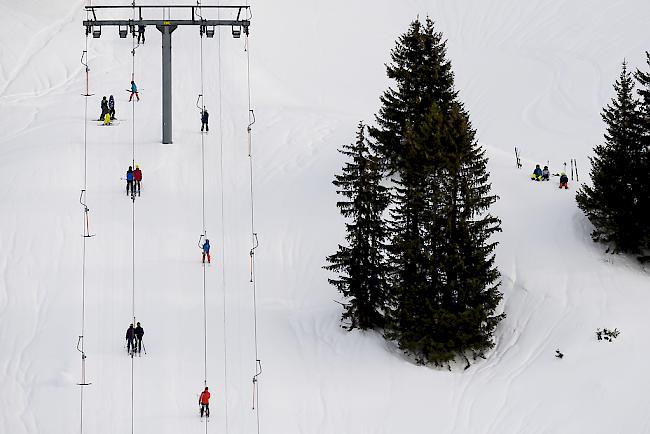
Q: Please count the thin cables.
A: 5